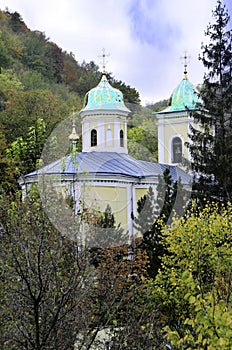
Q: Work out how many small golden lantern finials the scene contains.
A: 1